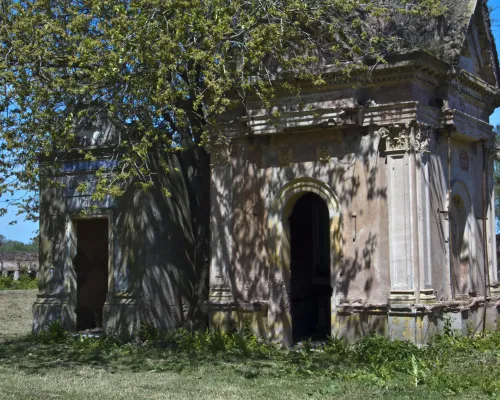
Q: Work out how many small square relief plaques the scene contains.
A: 2